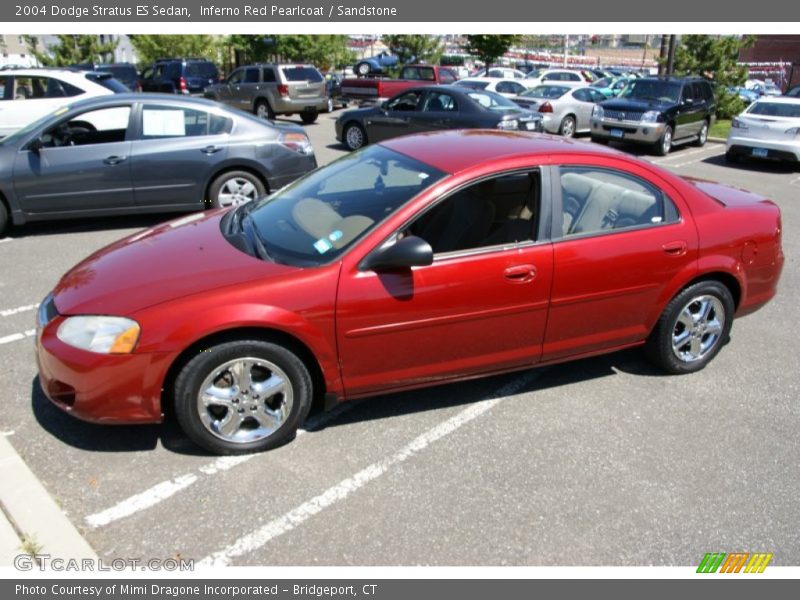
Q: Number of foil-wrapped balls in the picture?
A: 0